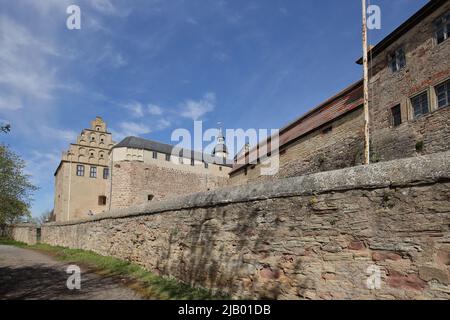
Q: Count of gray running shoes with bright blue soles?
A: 0